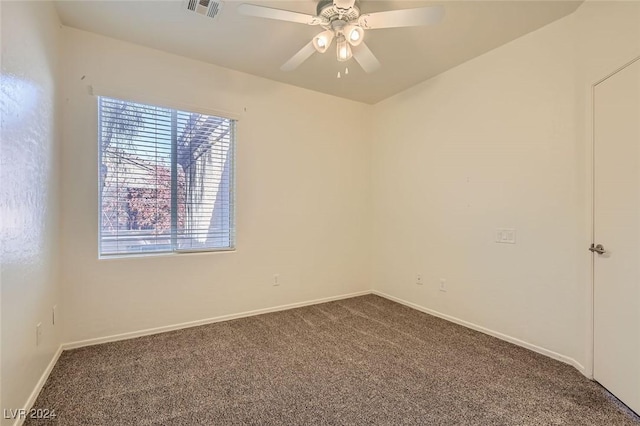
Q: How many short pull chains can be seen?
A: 2